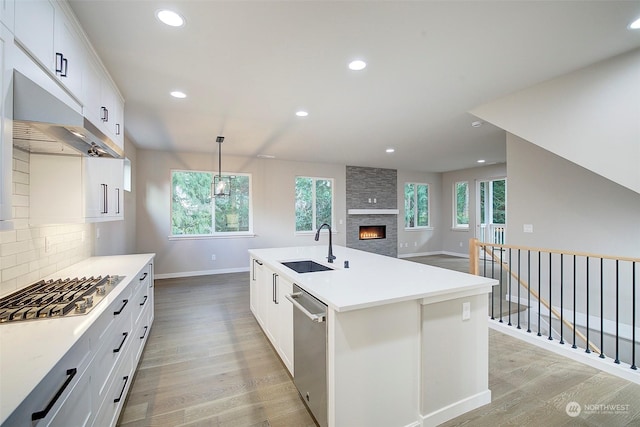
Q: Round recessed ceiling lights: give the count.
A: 7